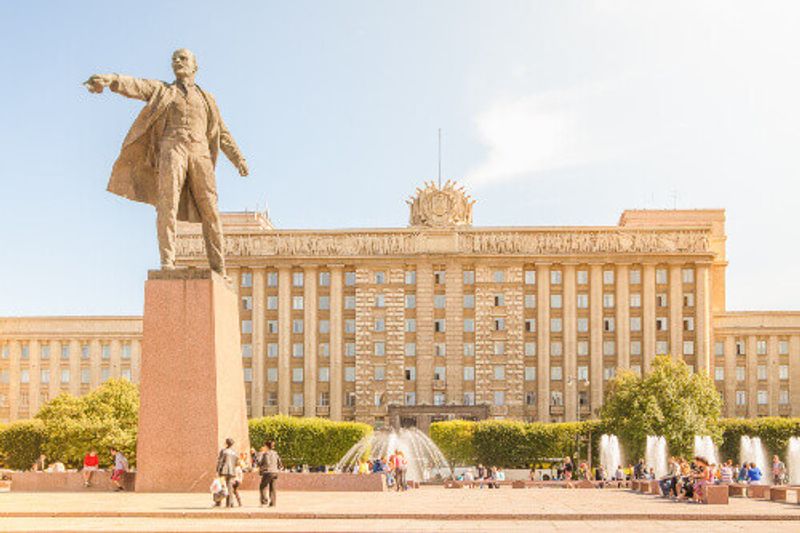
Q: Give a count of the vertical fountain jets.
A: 5